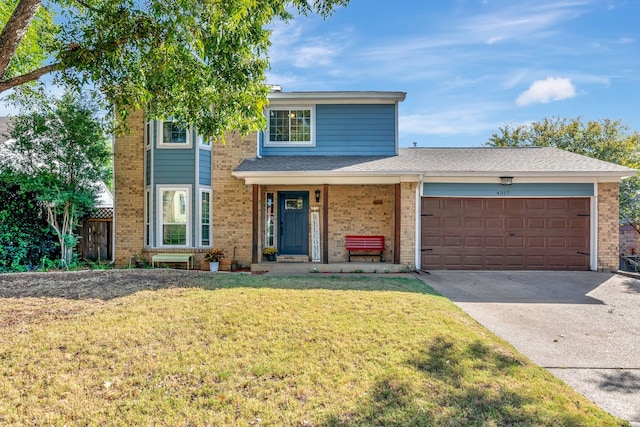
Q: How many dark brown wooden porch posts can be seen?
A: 3